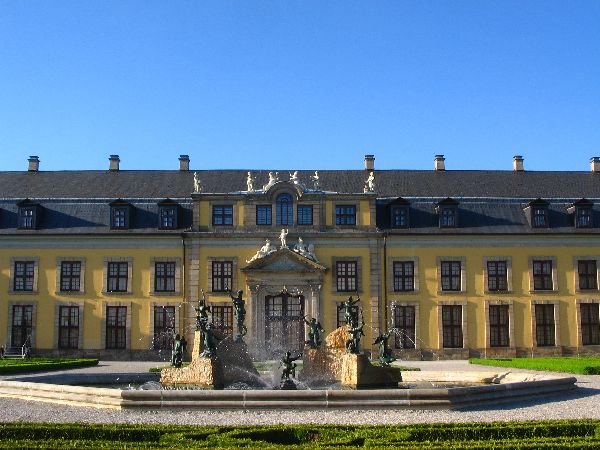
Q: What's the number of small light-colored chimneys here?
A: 7